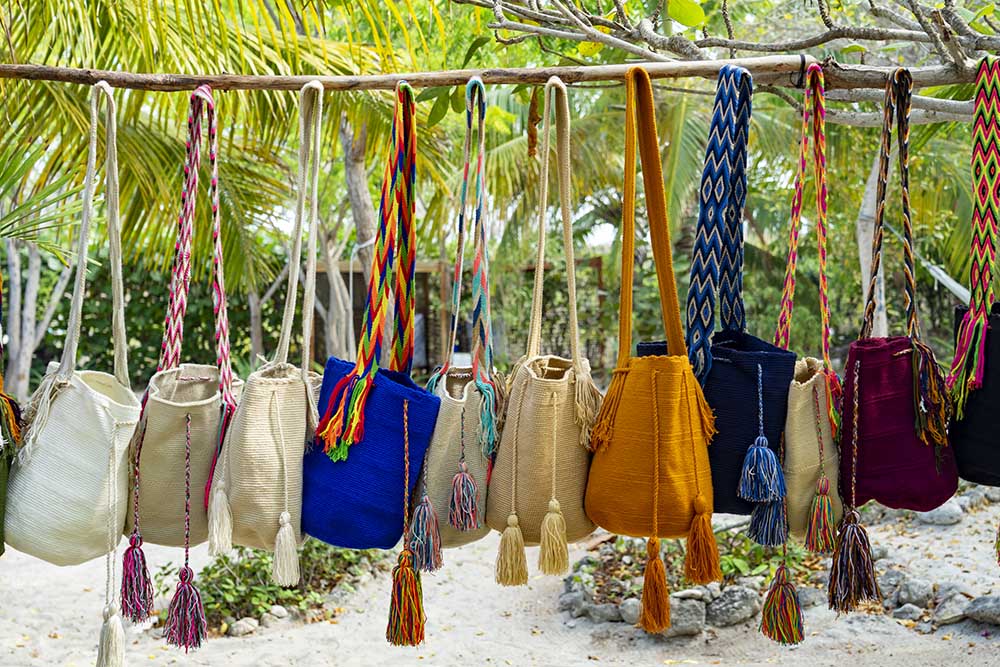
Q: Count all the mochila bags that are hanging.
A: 12